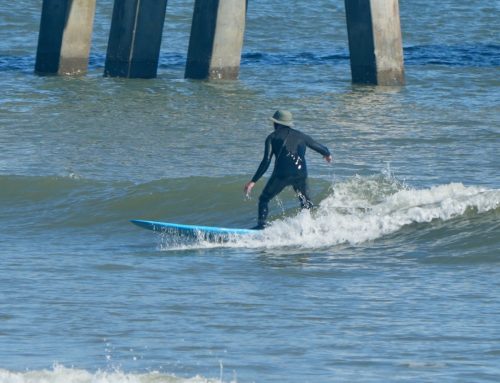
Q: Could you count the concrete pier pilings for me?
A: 4